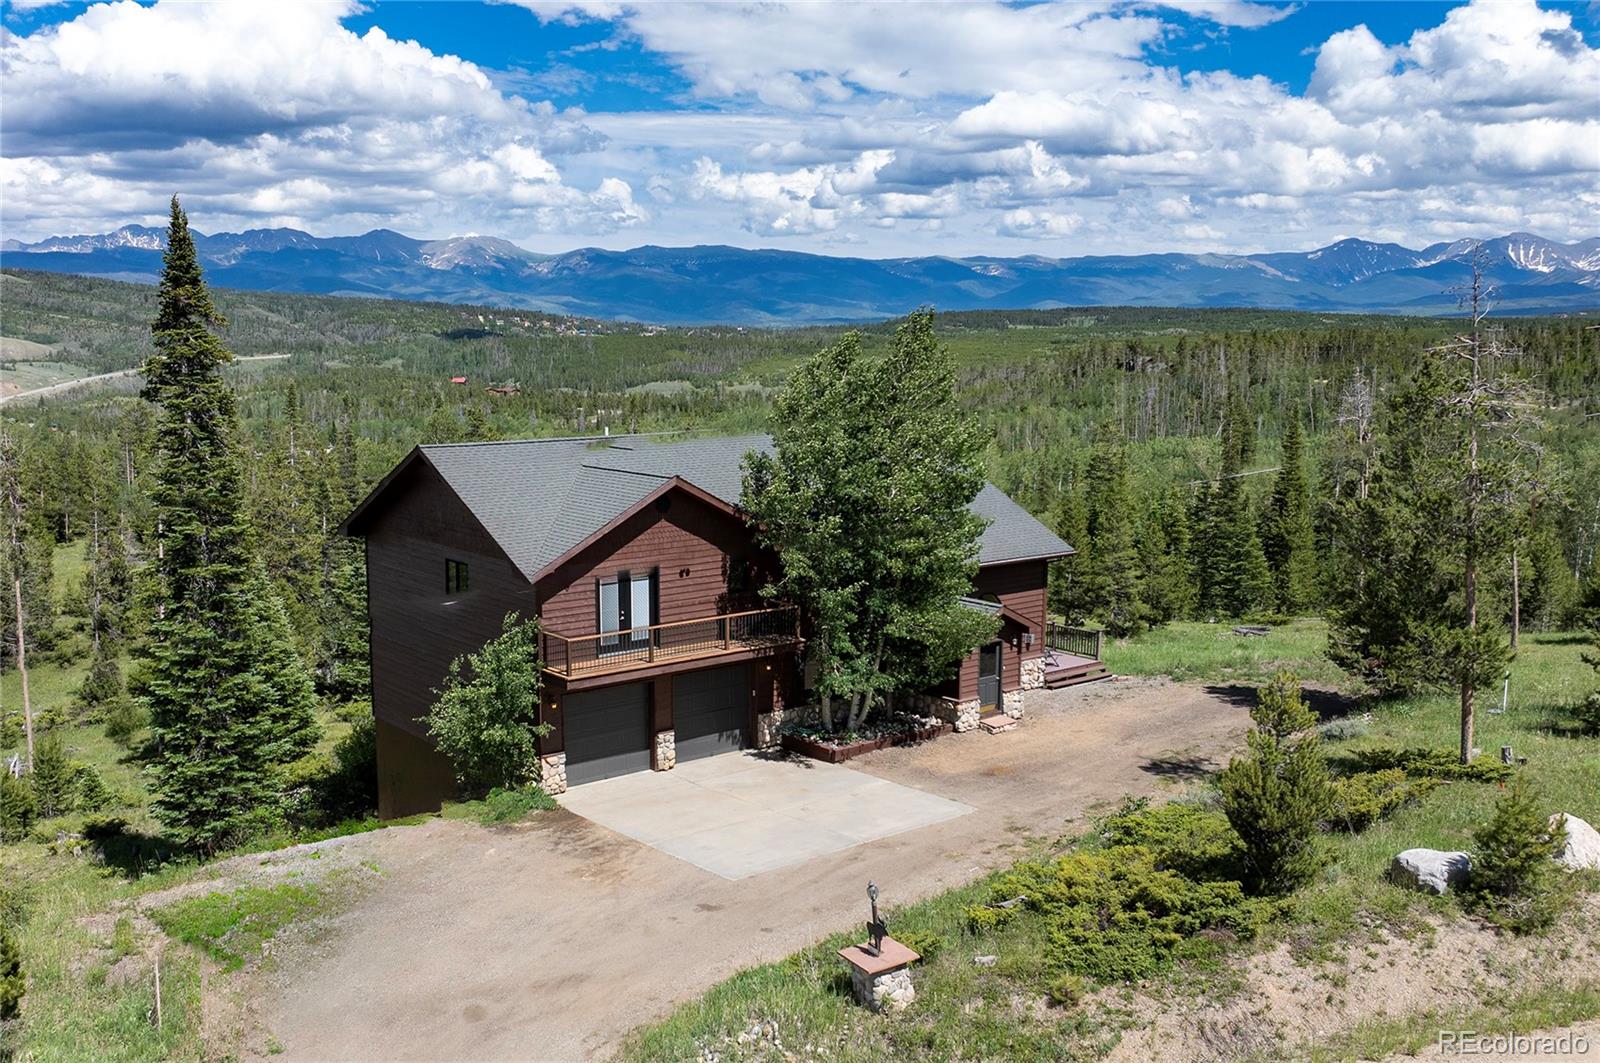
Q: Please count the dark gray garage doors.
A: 2